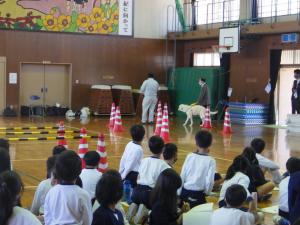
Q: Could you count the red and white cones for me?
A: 9